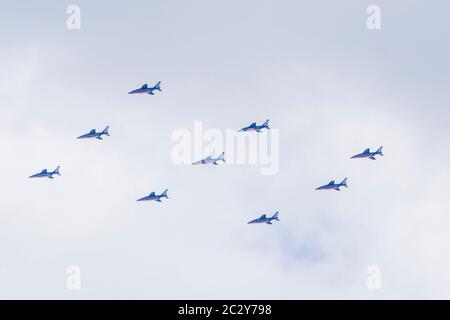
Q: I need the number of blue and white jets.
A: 9